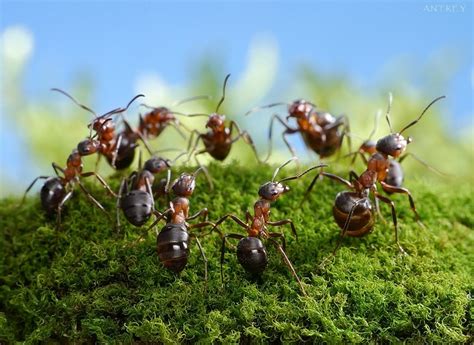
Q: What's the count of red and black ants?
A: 10